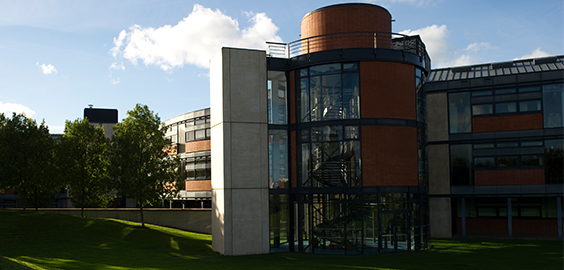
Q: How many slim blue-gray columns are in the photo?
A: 3